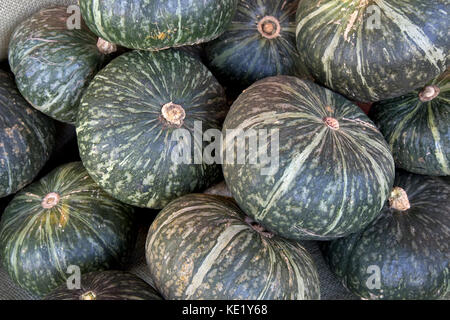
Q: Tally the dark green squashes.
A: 12